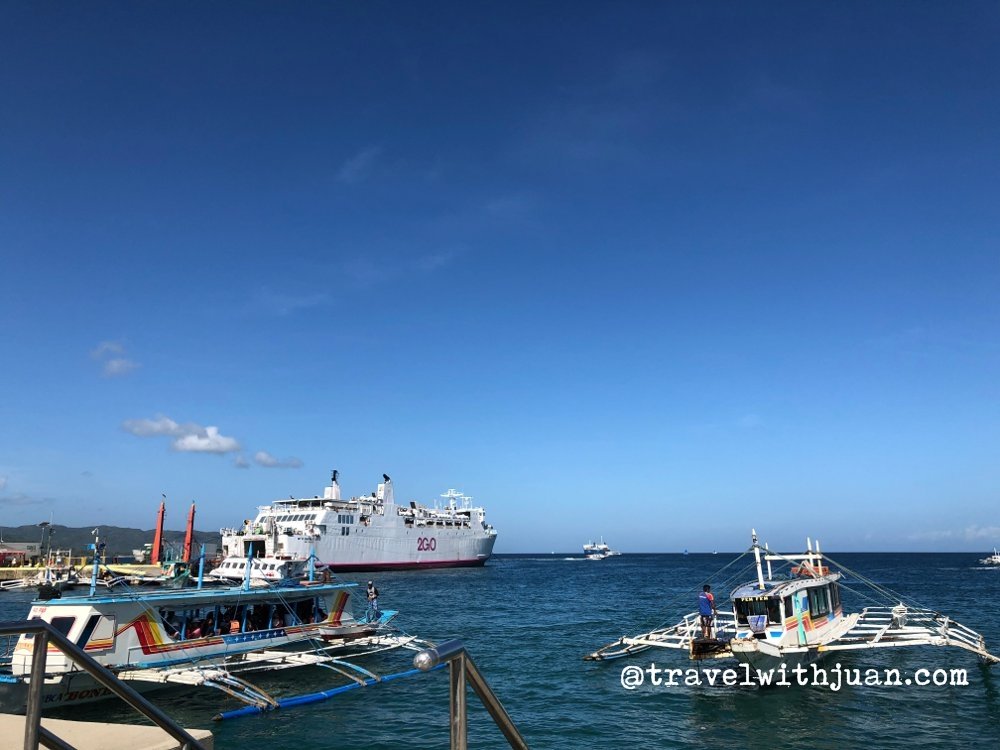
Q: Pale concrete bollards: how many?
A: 0